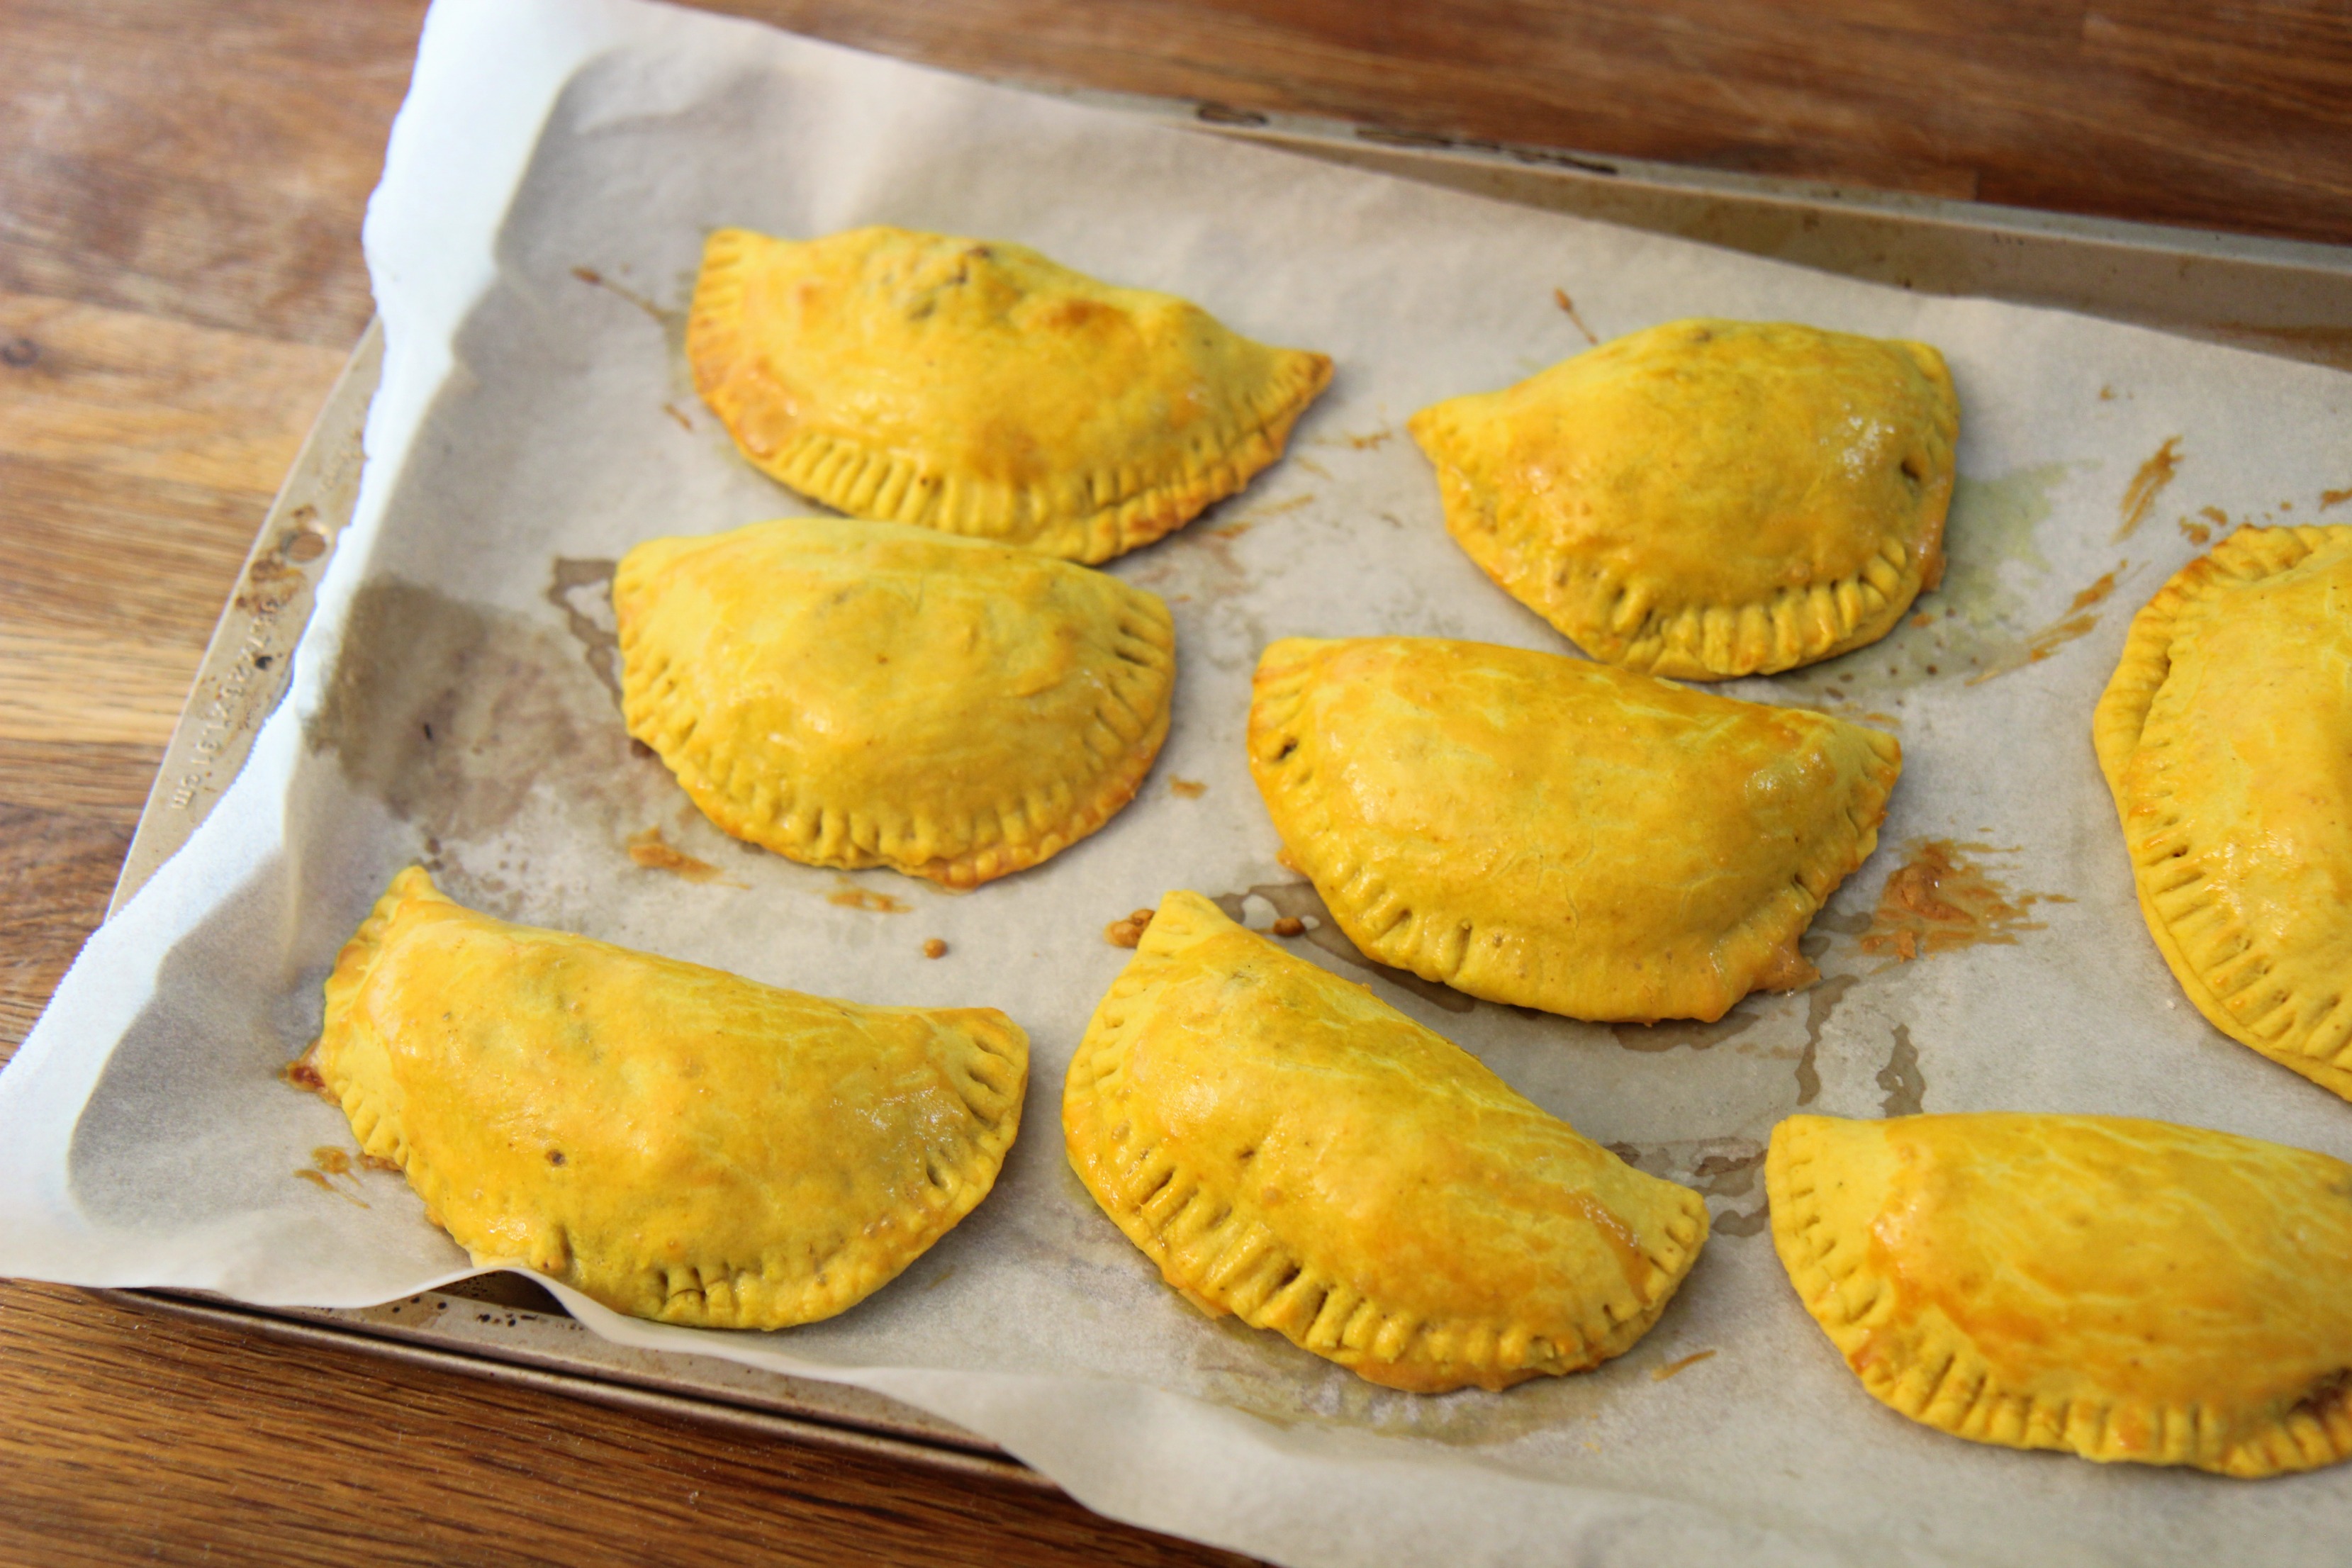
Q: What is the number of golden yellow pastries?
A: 8